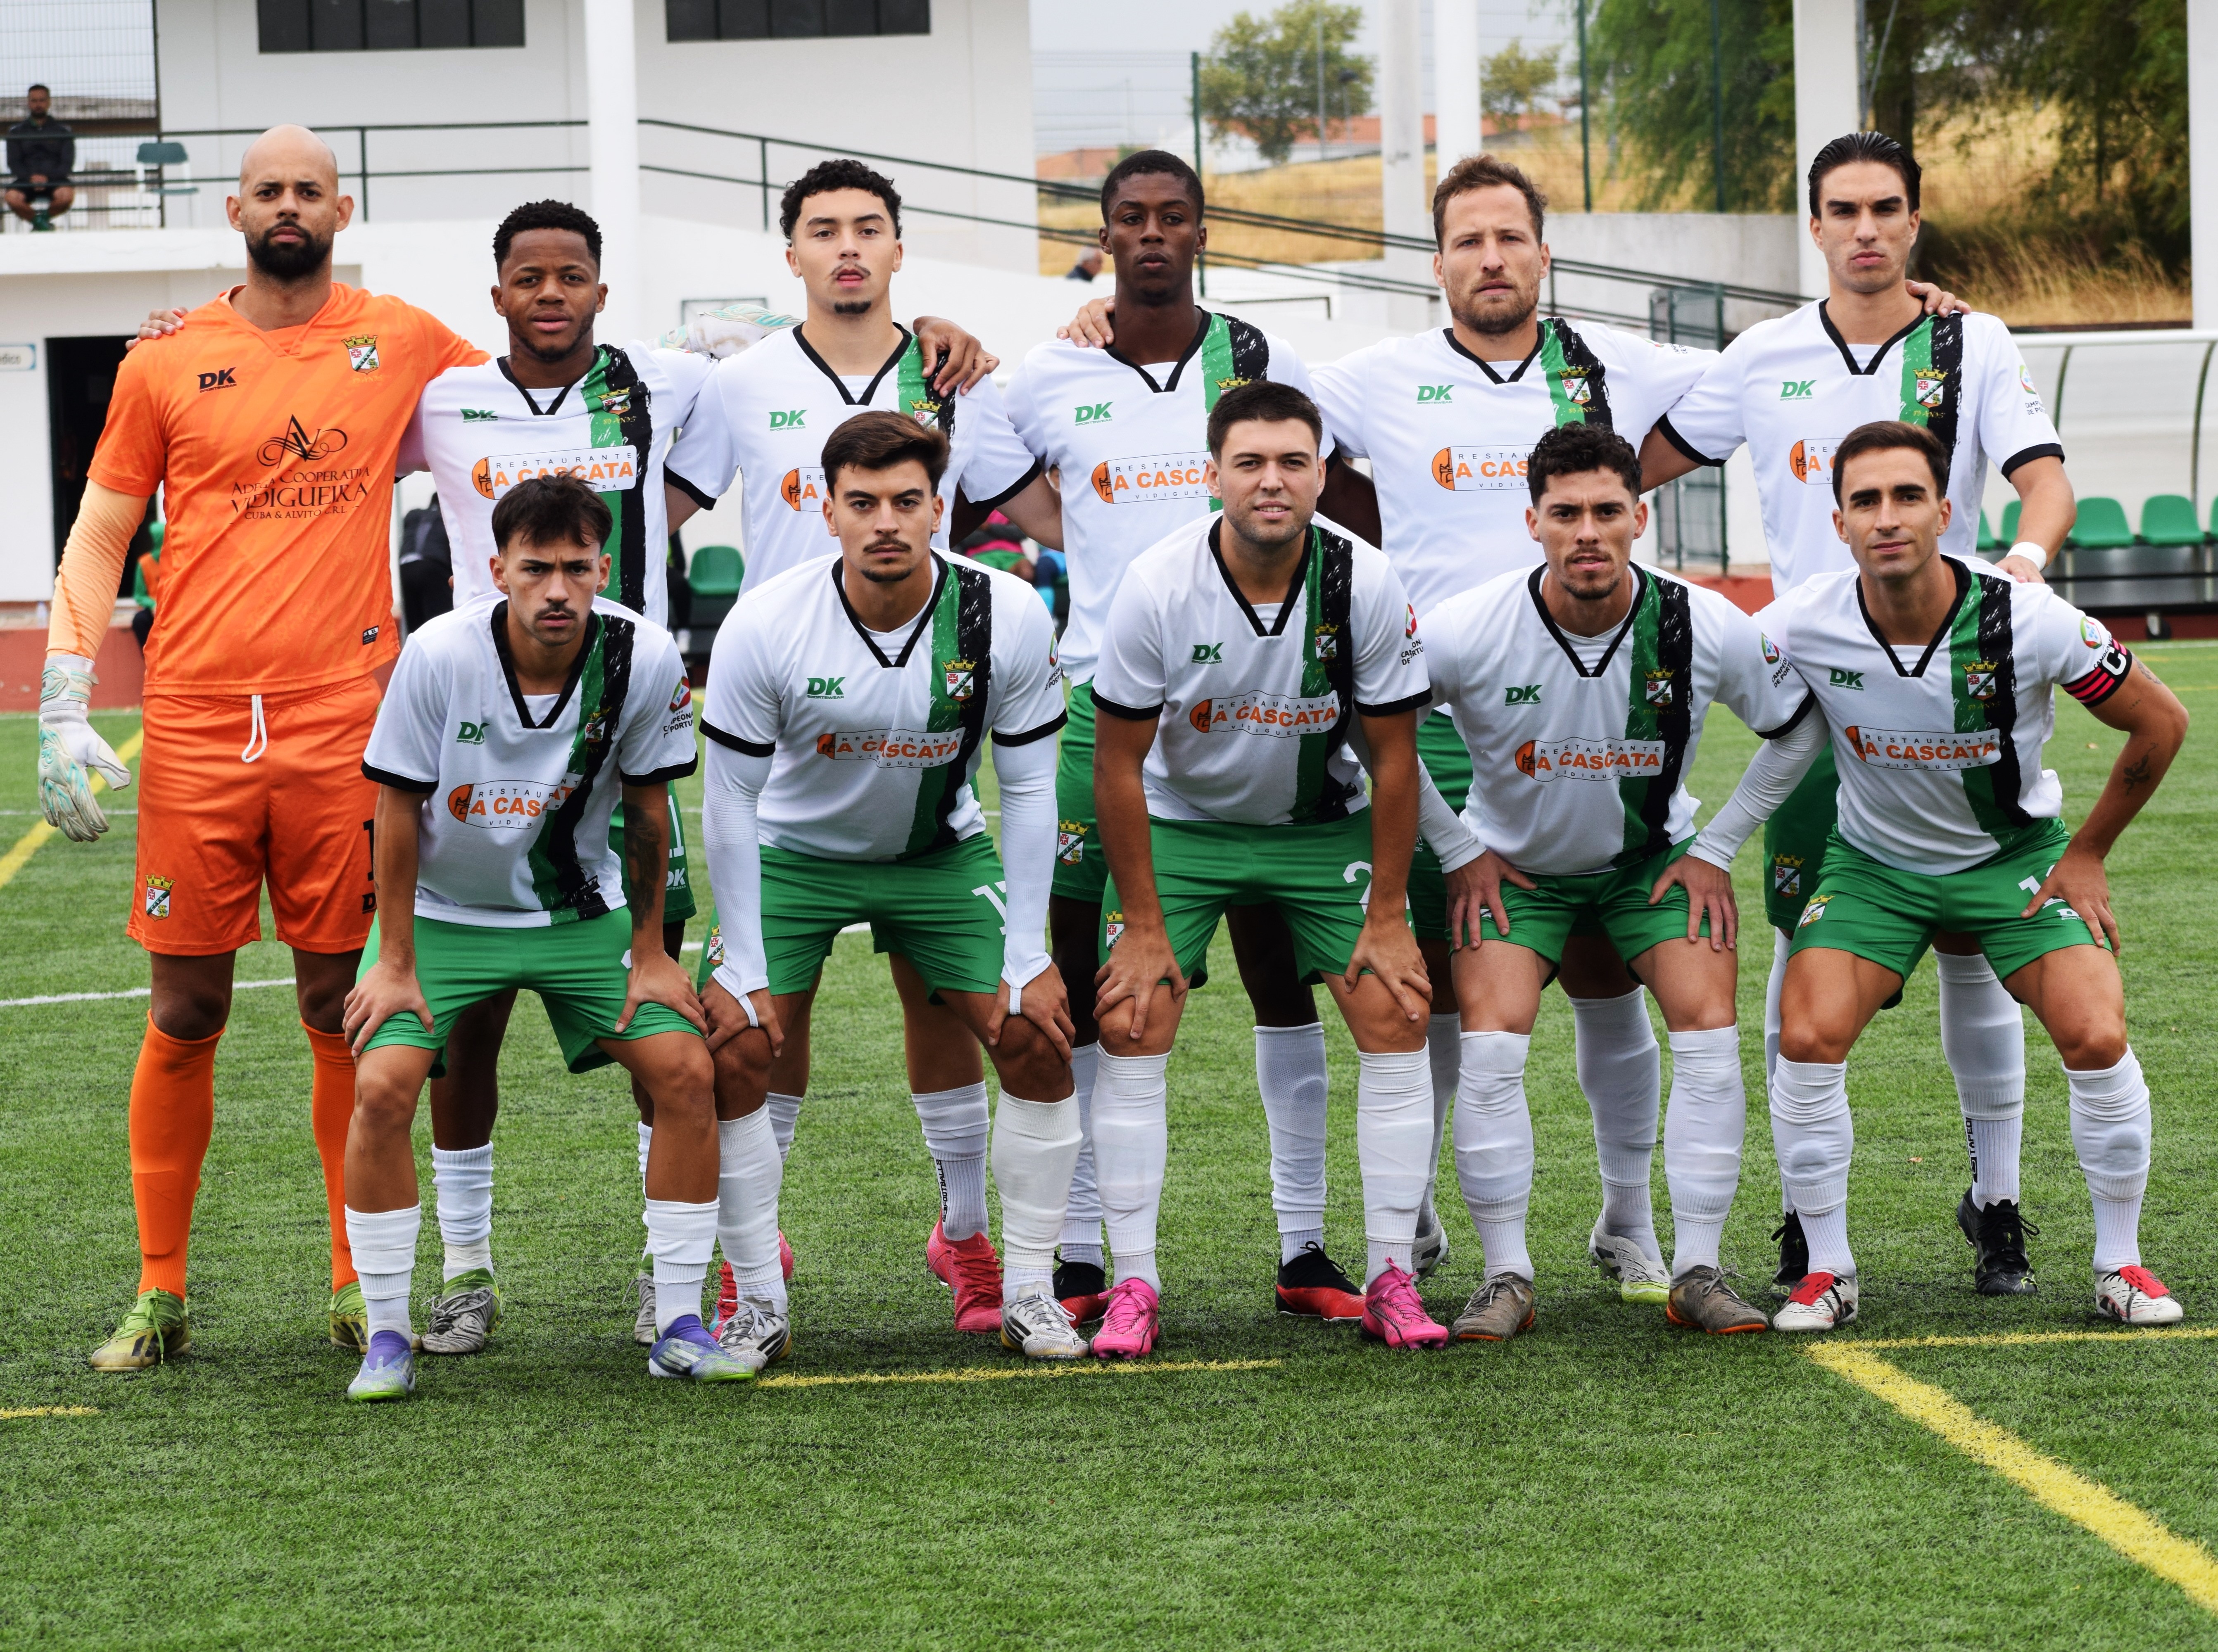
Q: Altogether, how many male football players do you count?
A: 11